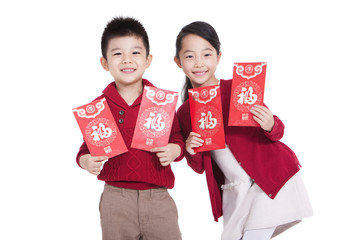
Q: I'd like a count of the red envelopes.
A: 4